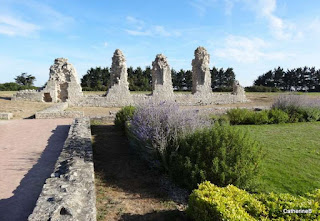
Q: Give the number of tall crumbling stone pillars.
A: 4